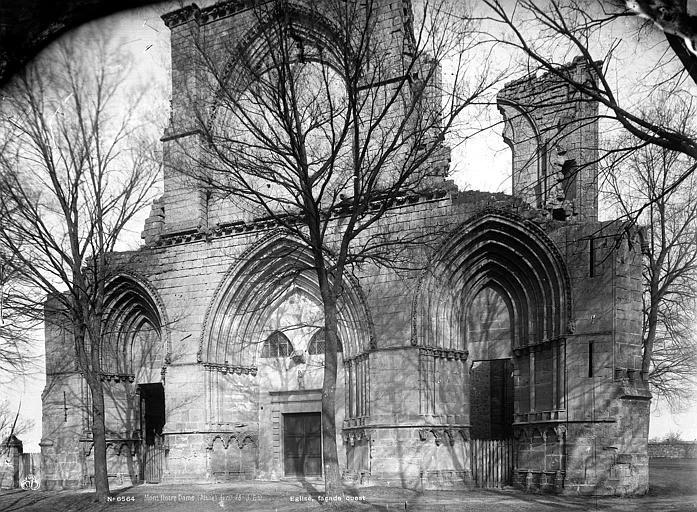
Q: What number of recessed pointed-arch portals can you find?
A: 3